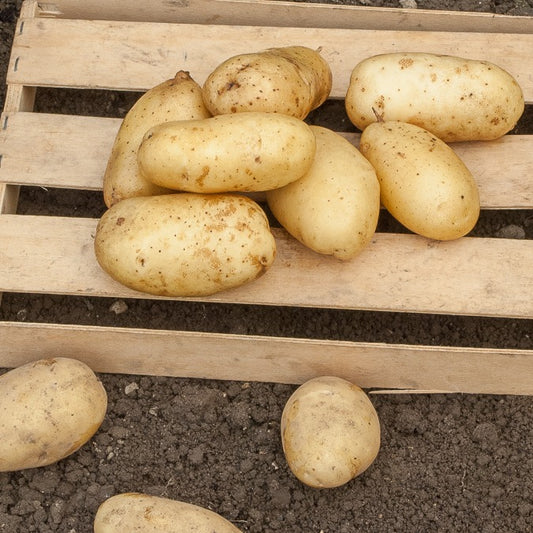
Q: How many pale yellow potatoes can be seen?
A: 10